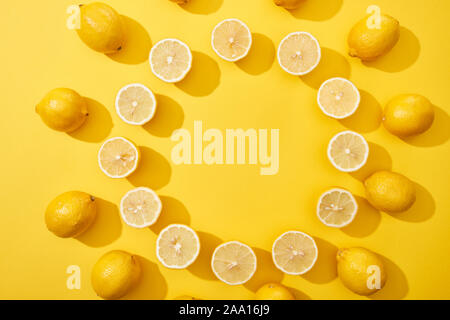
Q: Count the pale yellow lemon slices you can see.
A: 12